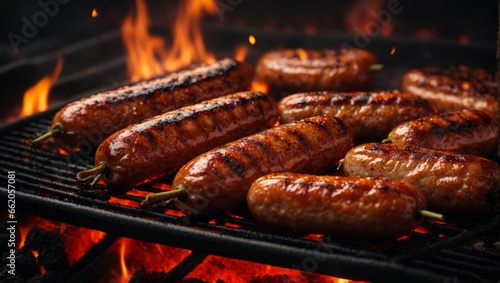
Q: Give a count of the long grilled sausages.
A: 9